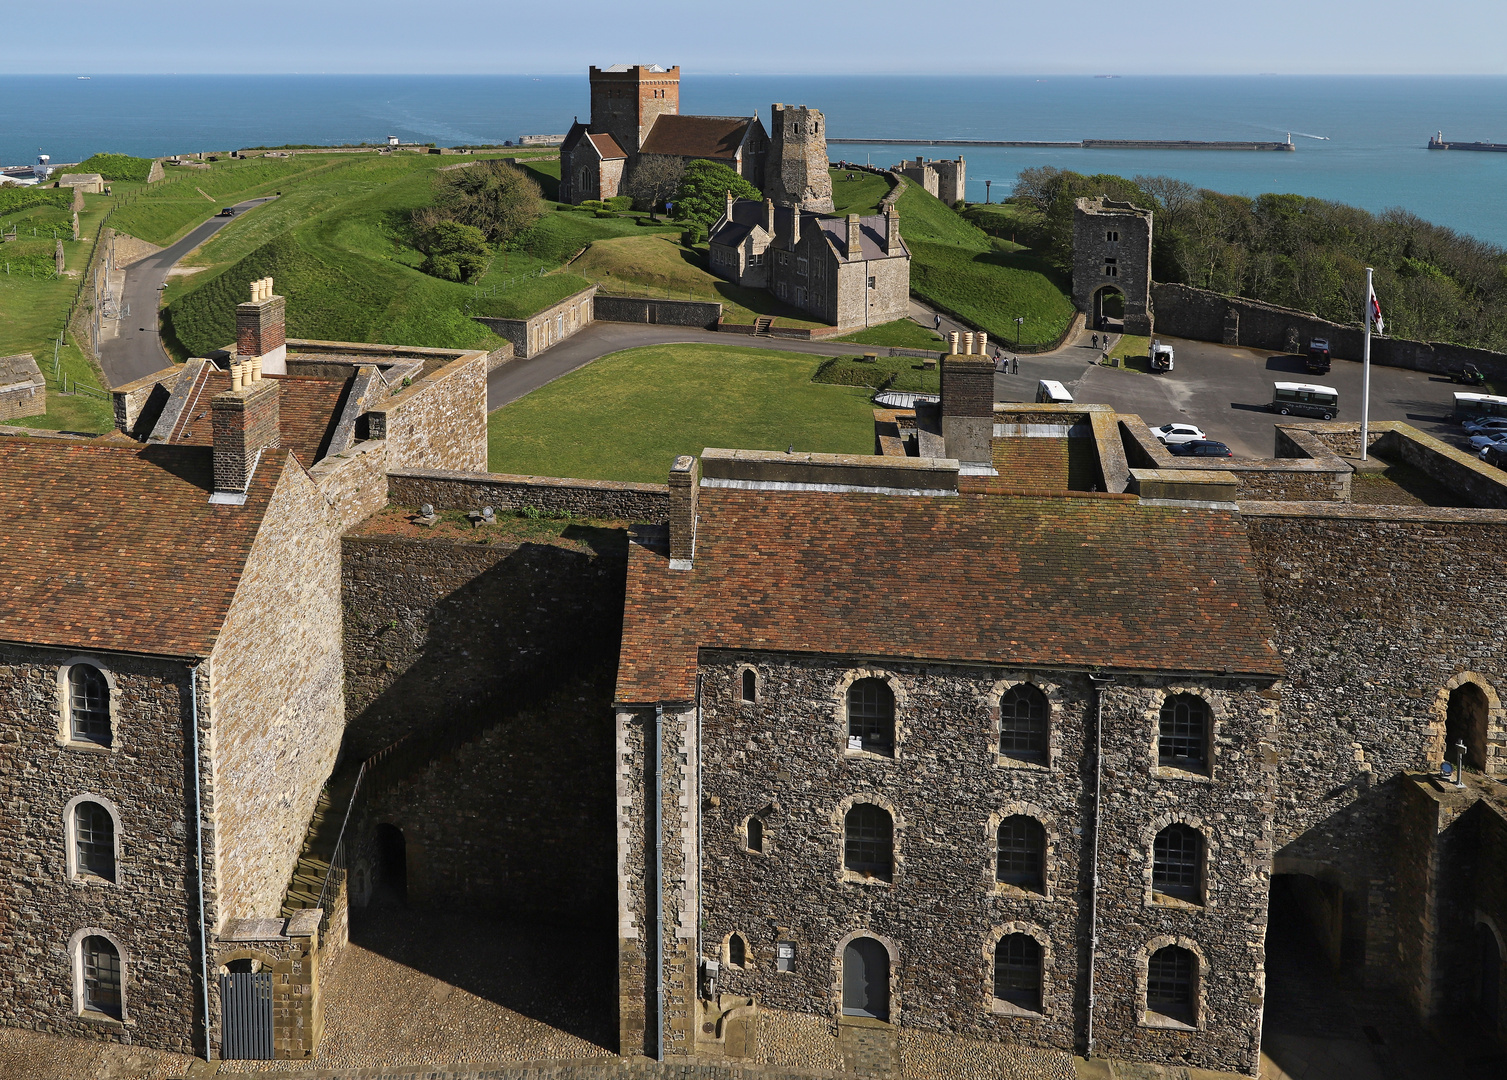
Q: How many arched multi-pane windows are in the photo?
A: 11